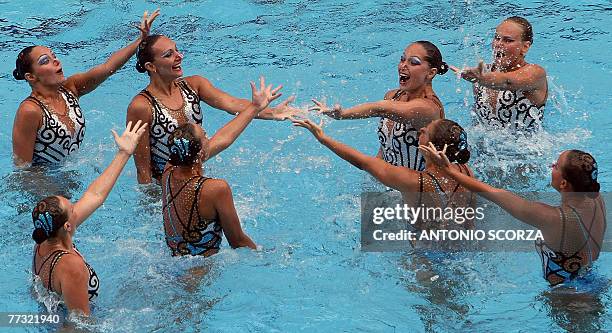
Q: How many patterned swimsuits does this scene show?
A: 8